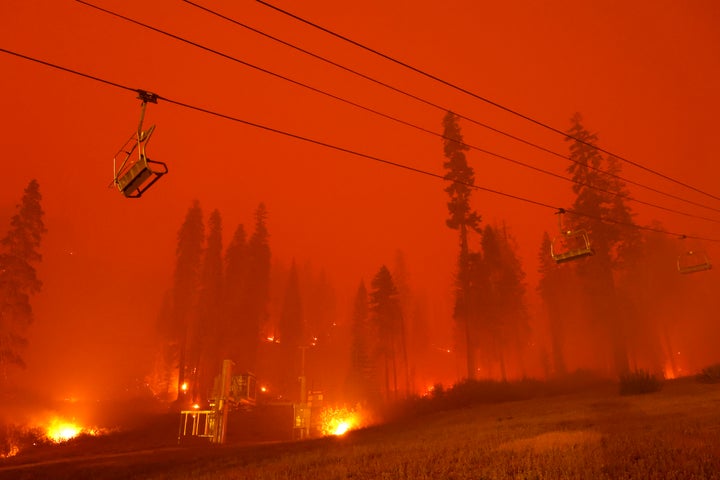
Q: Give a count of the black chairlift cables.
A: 4